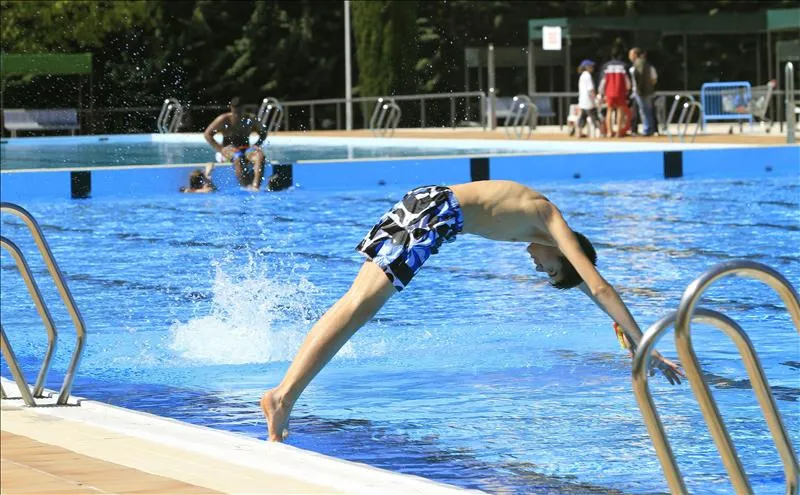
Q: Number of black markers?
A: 4